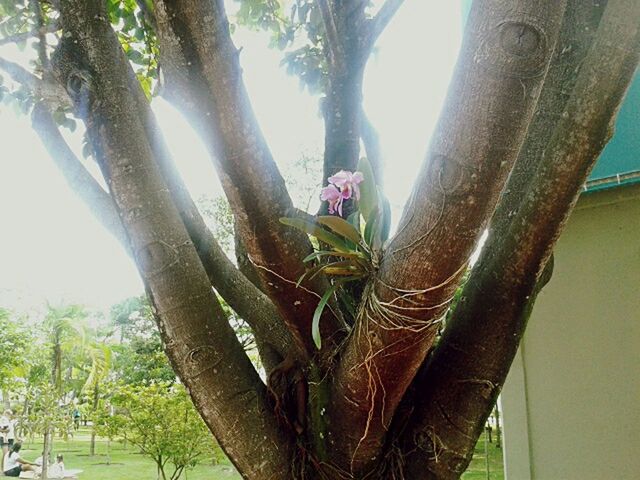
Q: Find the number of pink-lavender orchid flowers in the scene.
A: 2